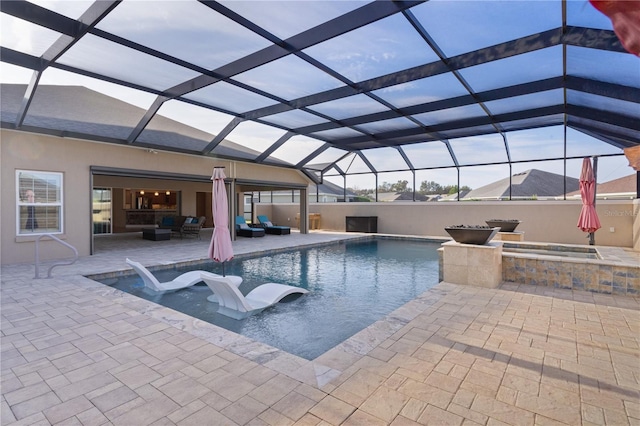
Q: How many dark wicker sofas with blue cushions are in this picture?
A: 2